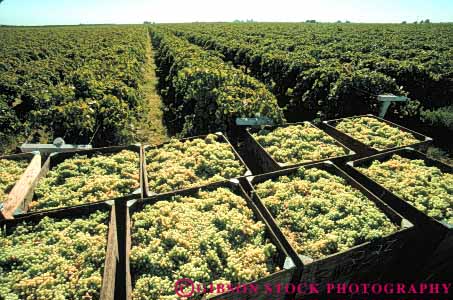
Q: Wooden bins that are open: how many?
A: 9